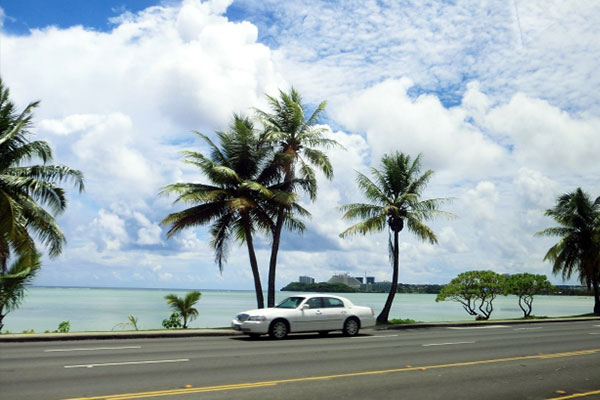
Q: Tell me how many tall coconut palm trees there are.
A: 5